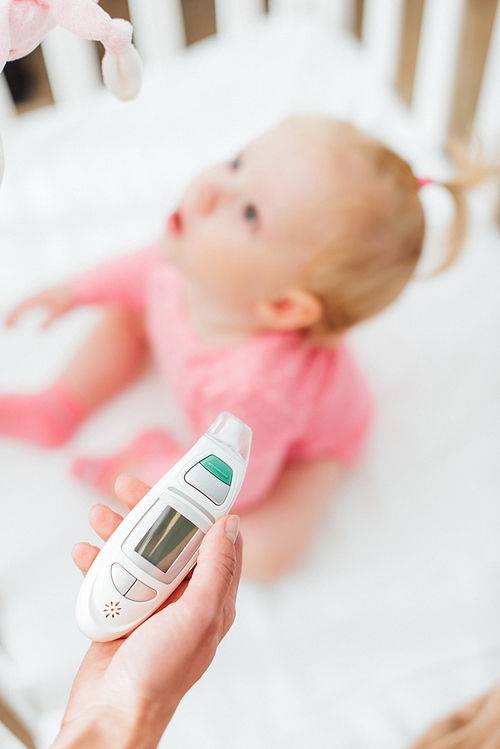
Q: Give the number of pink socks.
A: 2